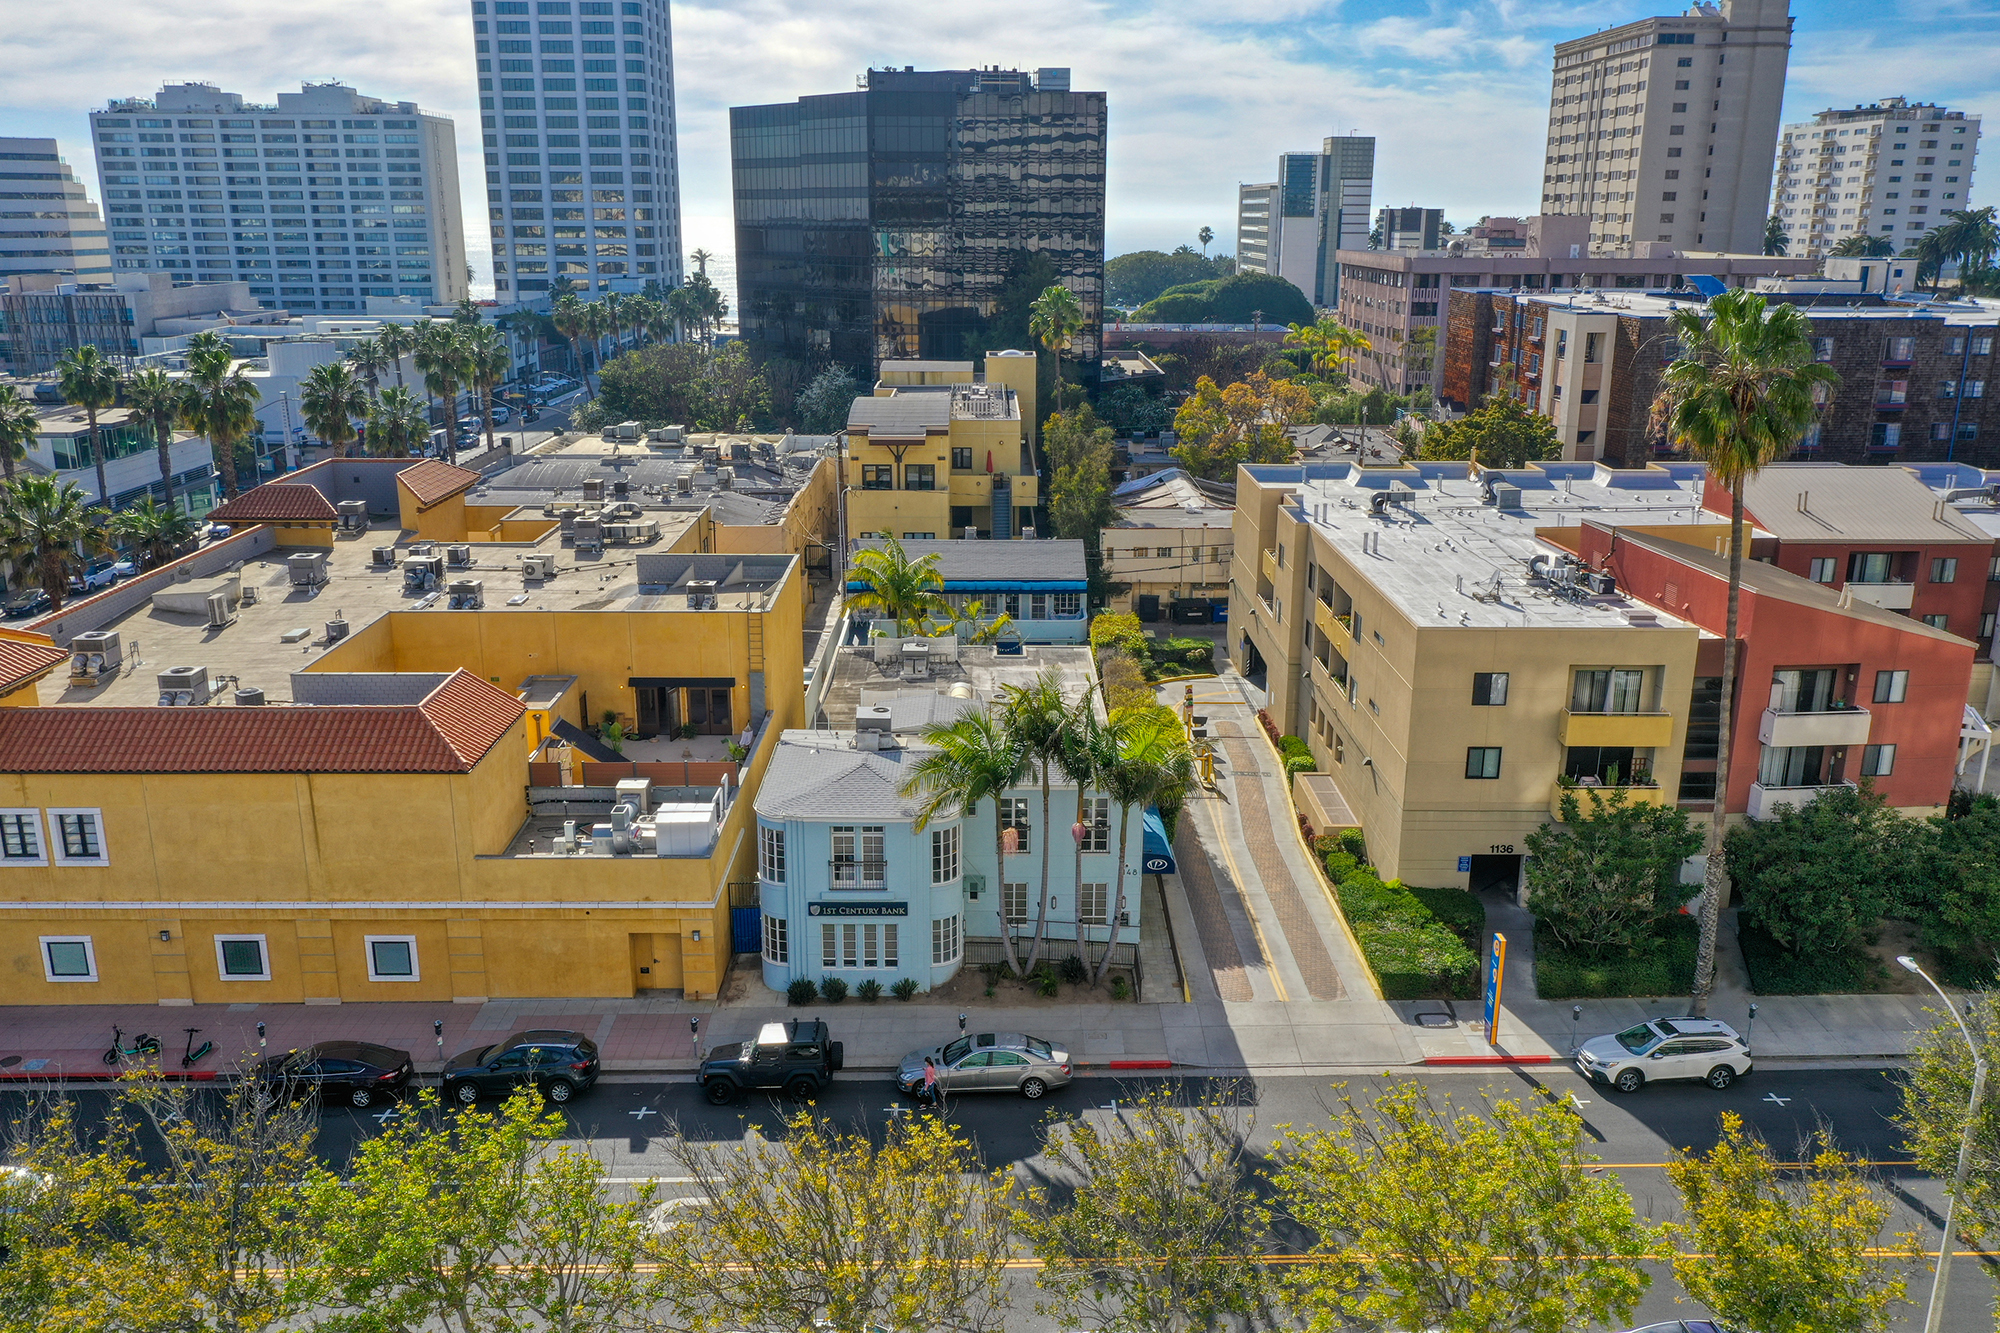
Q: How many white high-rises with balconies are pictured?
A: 1